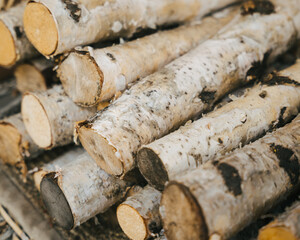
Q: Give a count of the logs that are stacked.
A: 13